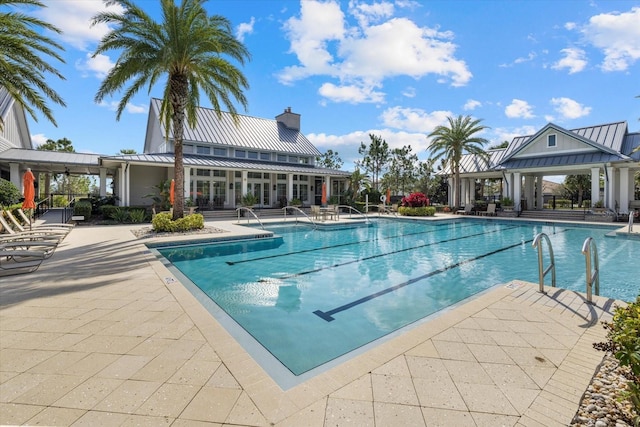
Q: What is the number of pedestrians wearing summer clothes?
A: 0